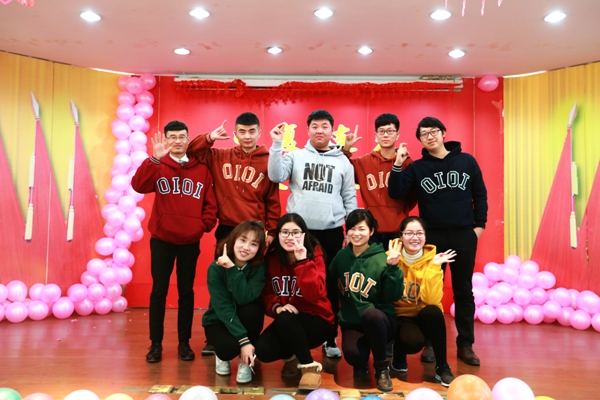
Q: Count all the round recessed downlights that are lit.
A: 9